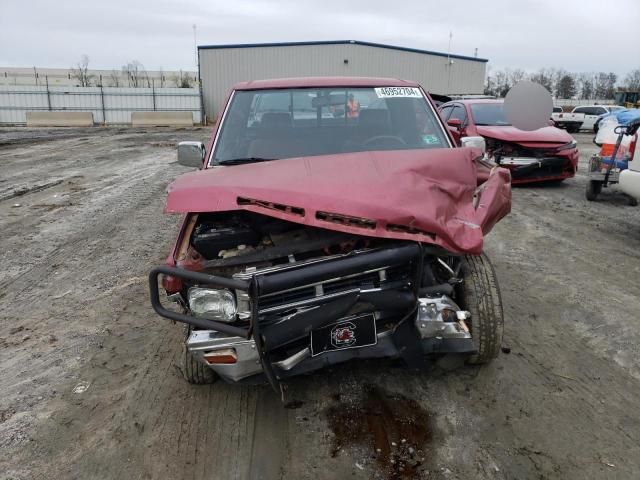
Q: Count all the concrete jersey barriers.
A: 2